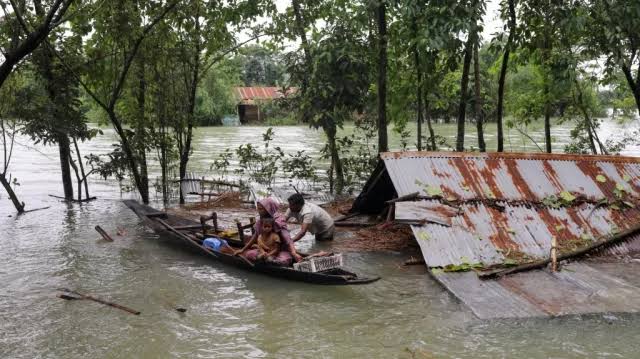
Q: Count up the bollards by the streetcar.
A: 0